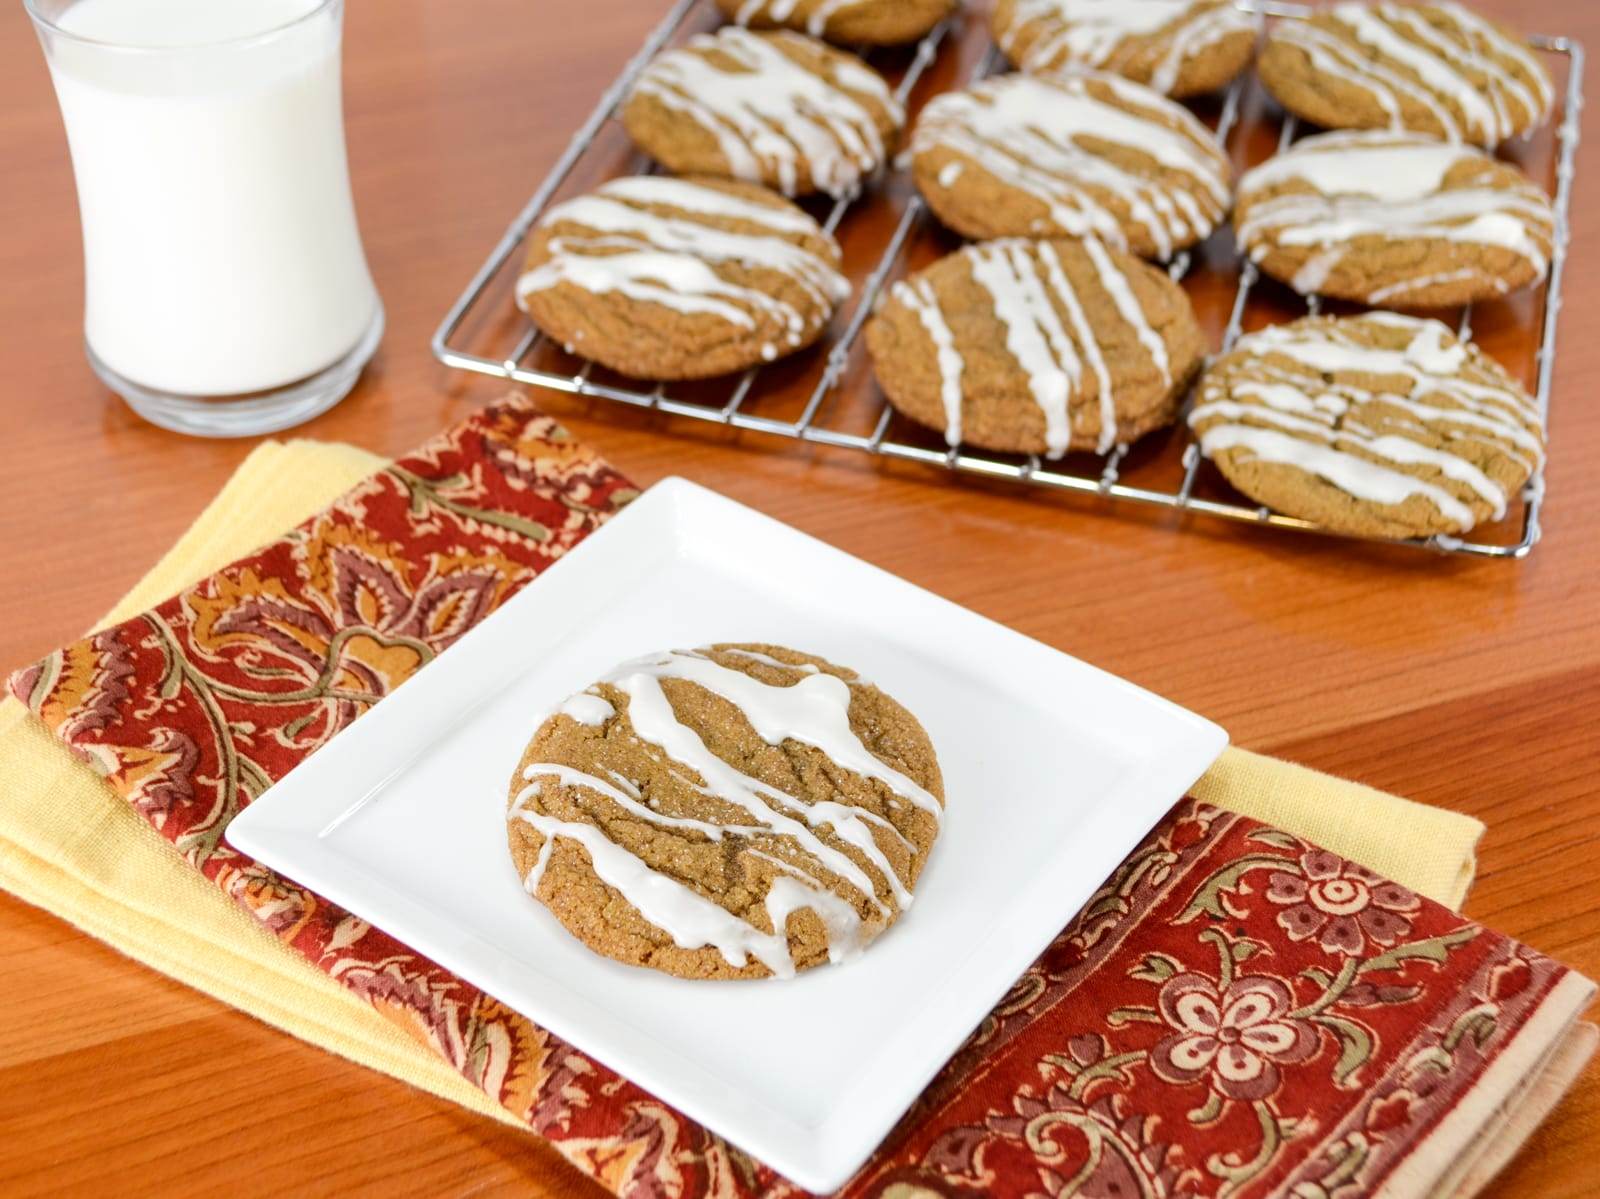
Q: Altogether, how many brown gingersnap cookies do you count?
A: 10